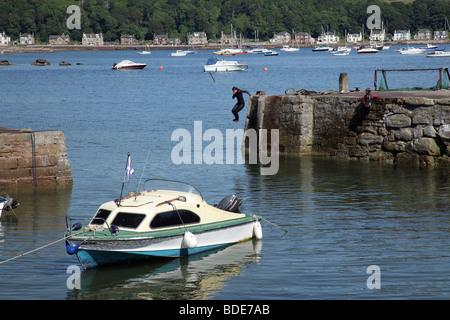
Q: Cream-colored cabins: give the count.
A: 1